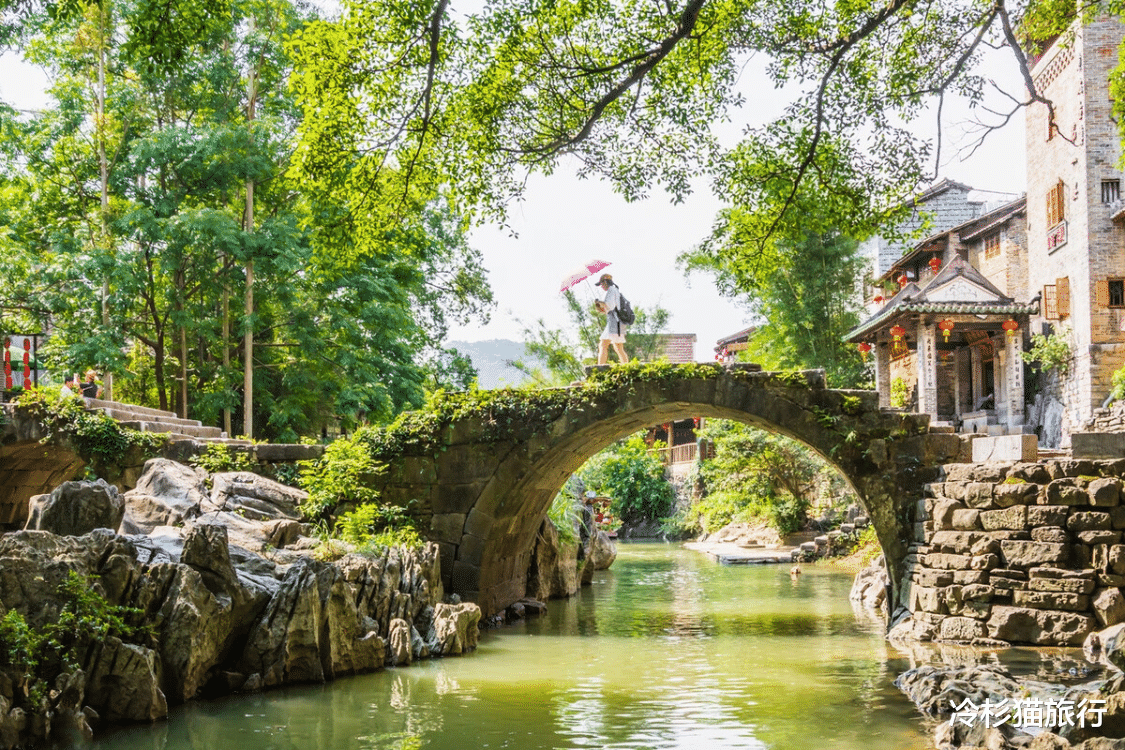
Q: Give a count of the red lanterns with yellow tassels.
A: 4